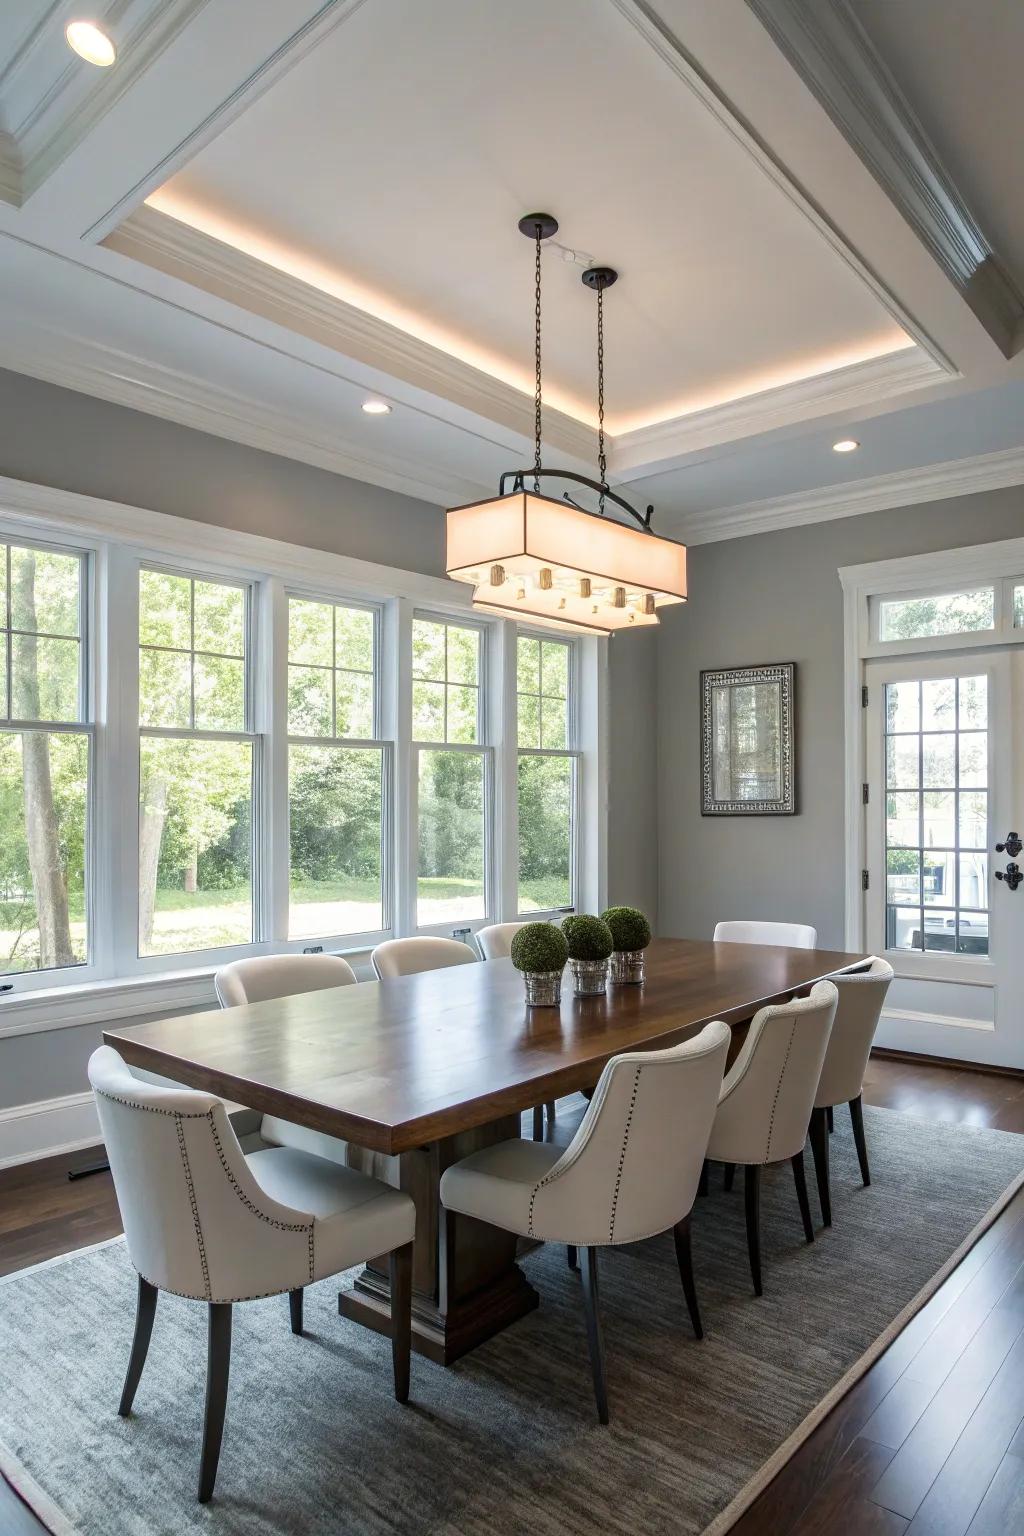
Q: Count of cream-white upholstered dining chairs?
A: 8